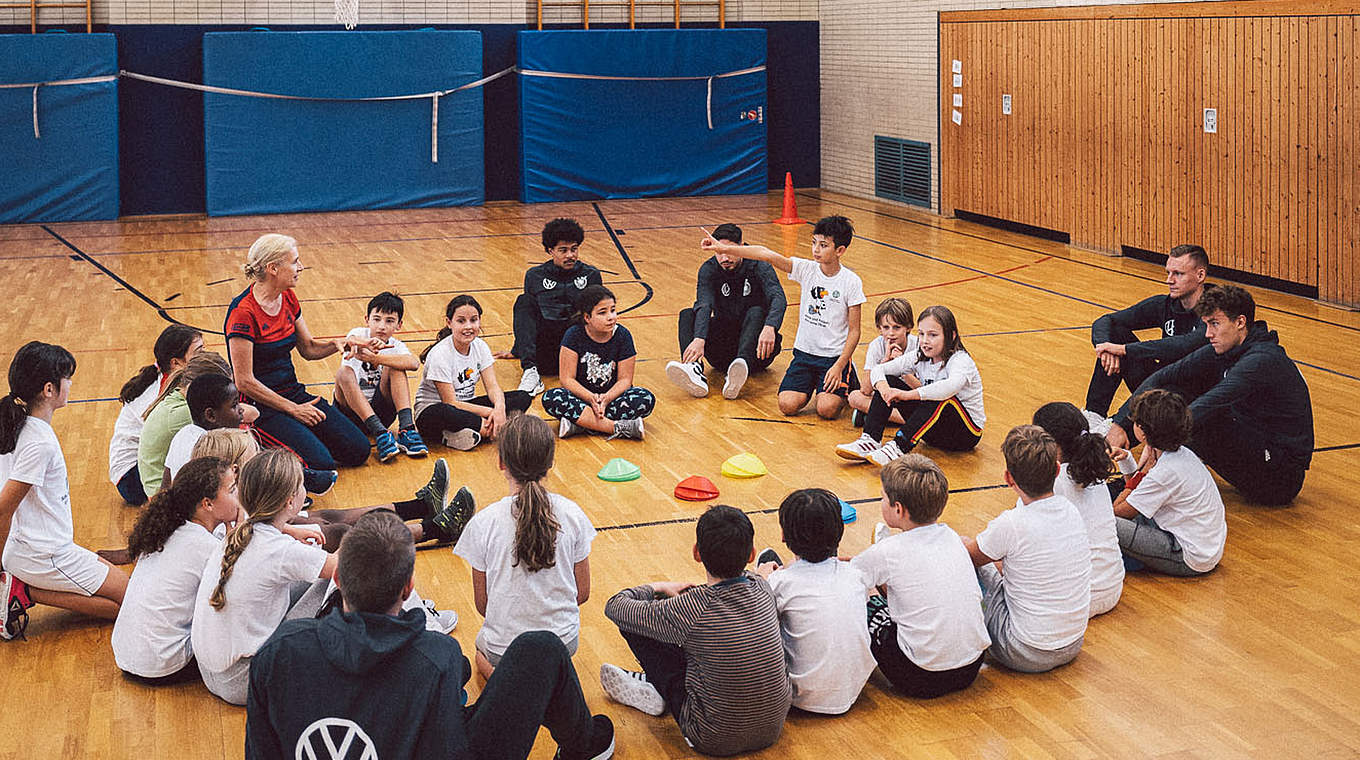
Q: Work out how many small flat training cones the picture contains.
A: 4